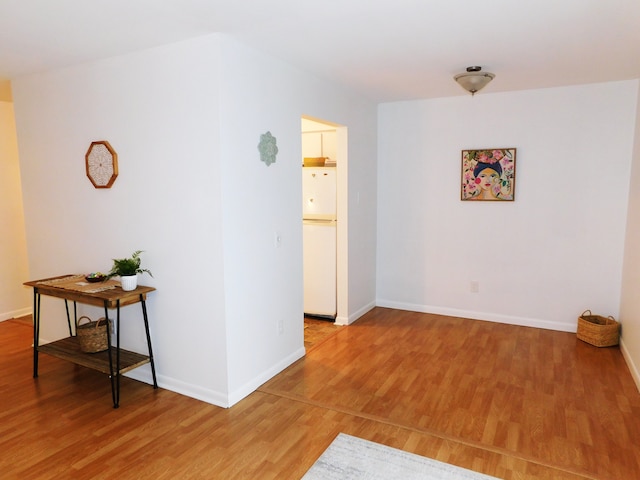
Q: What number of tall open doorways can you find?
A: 1